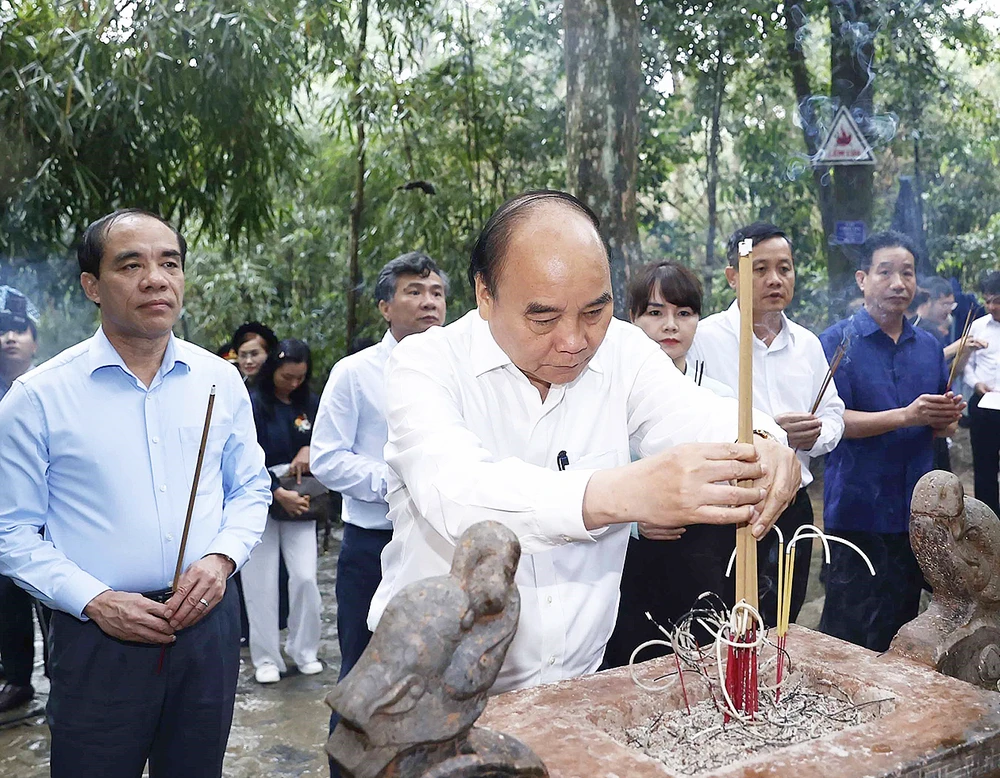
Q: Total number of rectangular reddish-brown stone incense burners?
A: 1